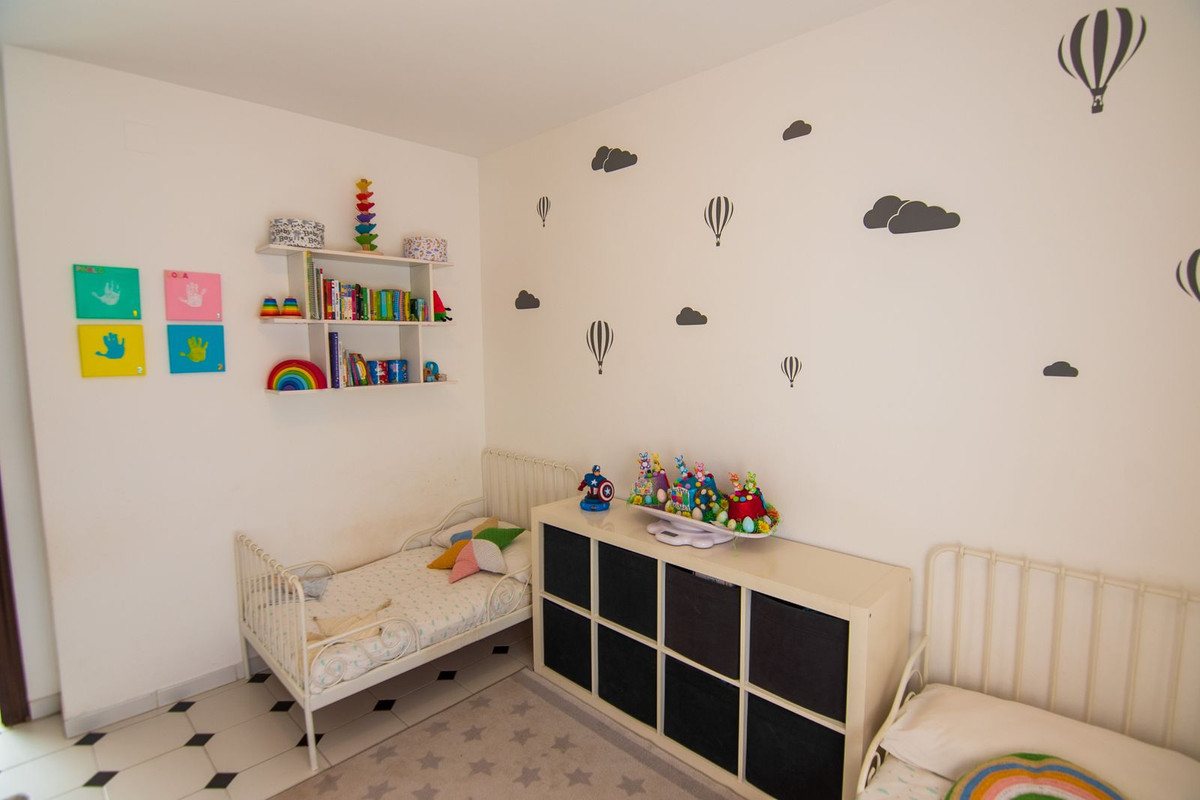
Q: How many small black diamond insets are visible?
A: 11